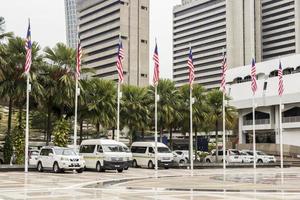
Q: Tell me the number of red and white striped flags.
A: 8